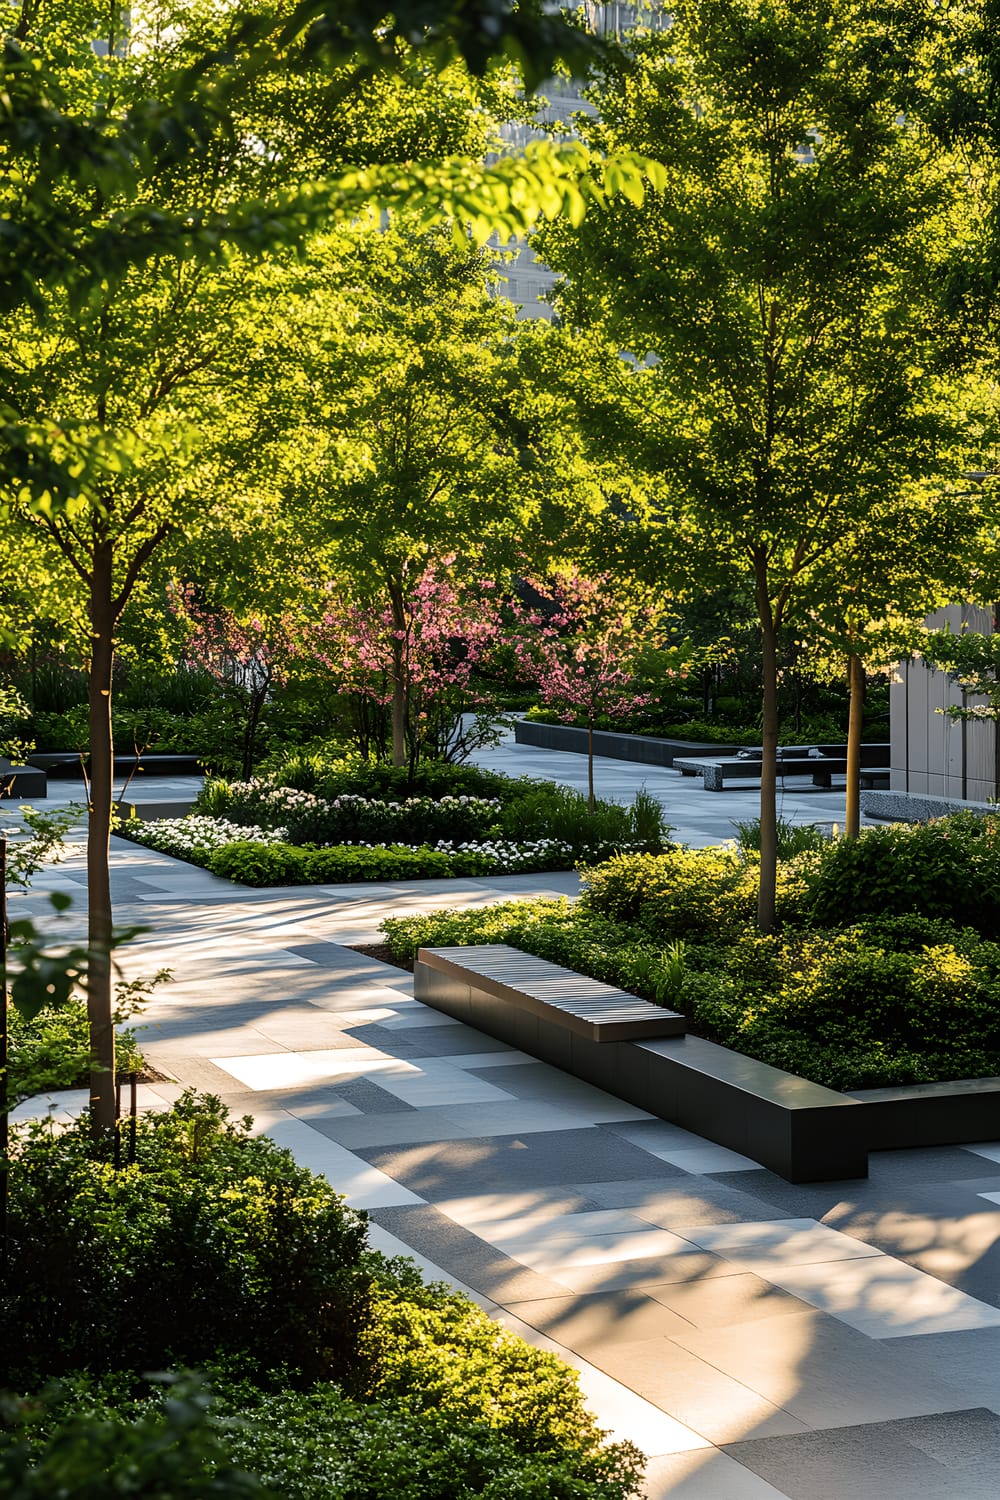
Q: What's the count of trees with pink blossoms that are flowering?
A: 3